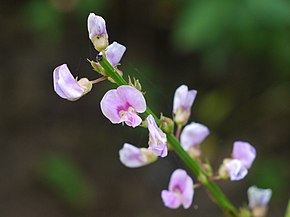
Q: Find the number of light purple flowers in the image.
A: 11